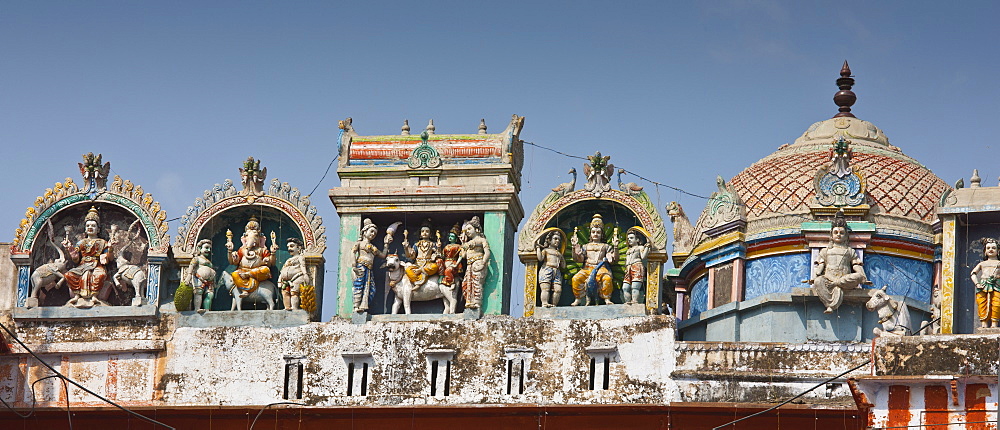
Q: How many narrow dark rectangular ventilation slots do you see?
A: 10